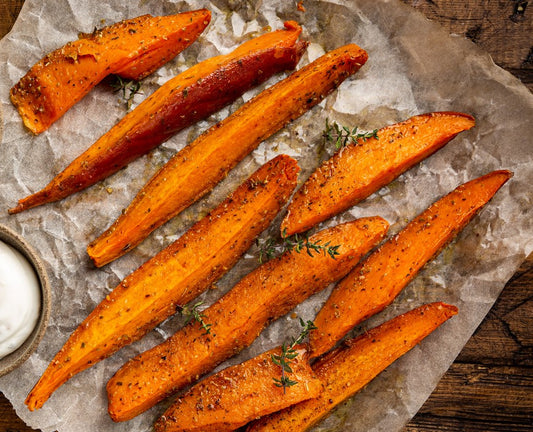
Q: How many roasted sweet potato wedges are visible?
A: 9